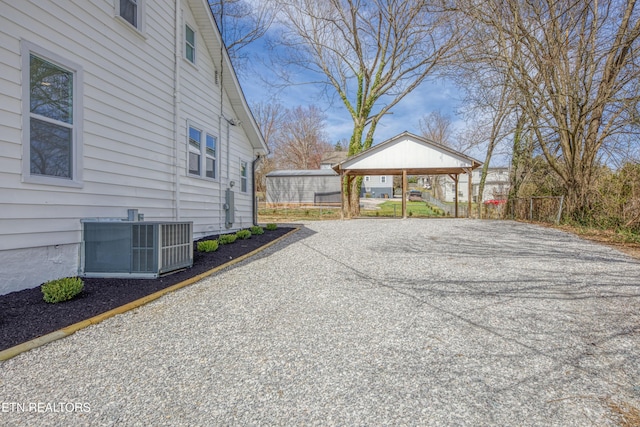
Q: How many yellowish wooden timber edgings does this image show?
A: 1